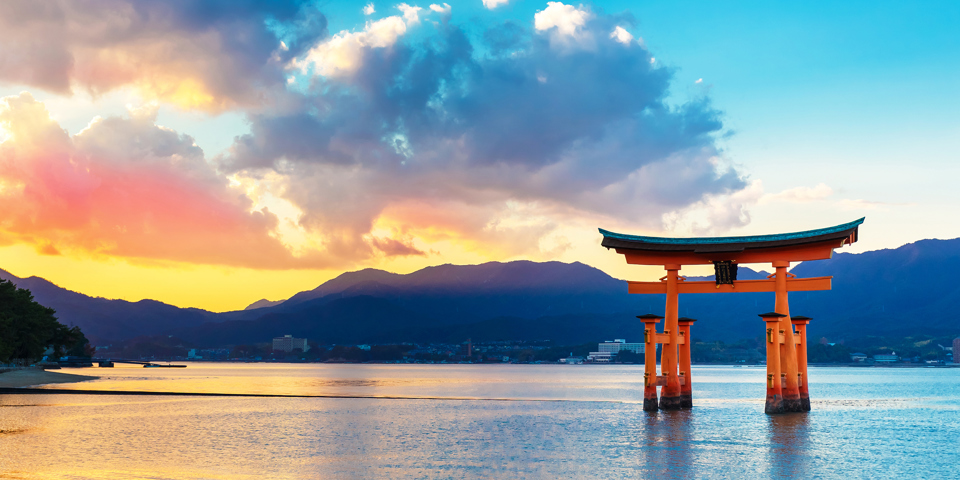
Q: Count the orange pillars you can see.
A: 6